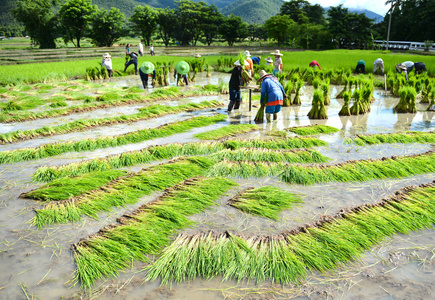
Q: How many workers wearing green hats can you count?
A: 2